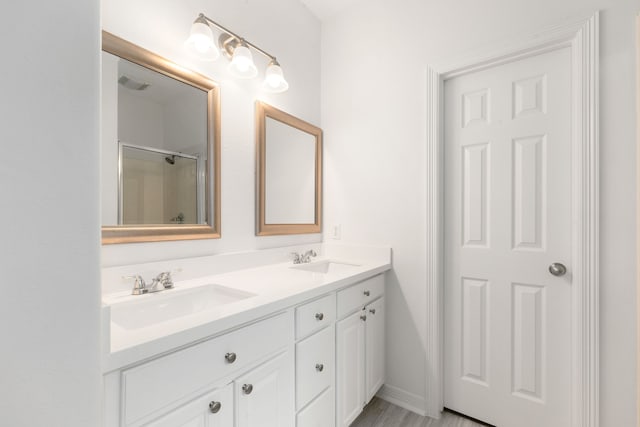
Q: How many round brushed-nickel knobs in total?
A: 9